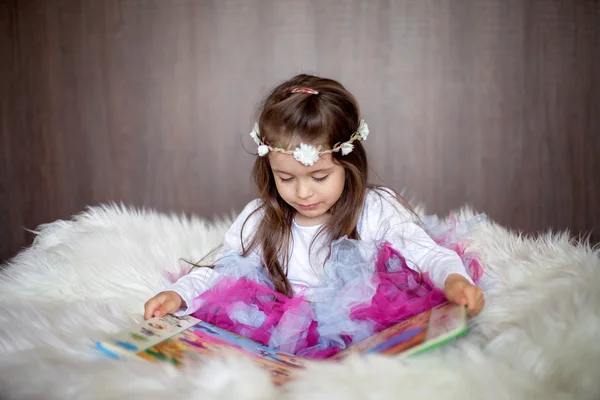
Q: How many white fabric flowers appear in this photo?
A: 5